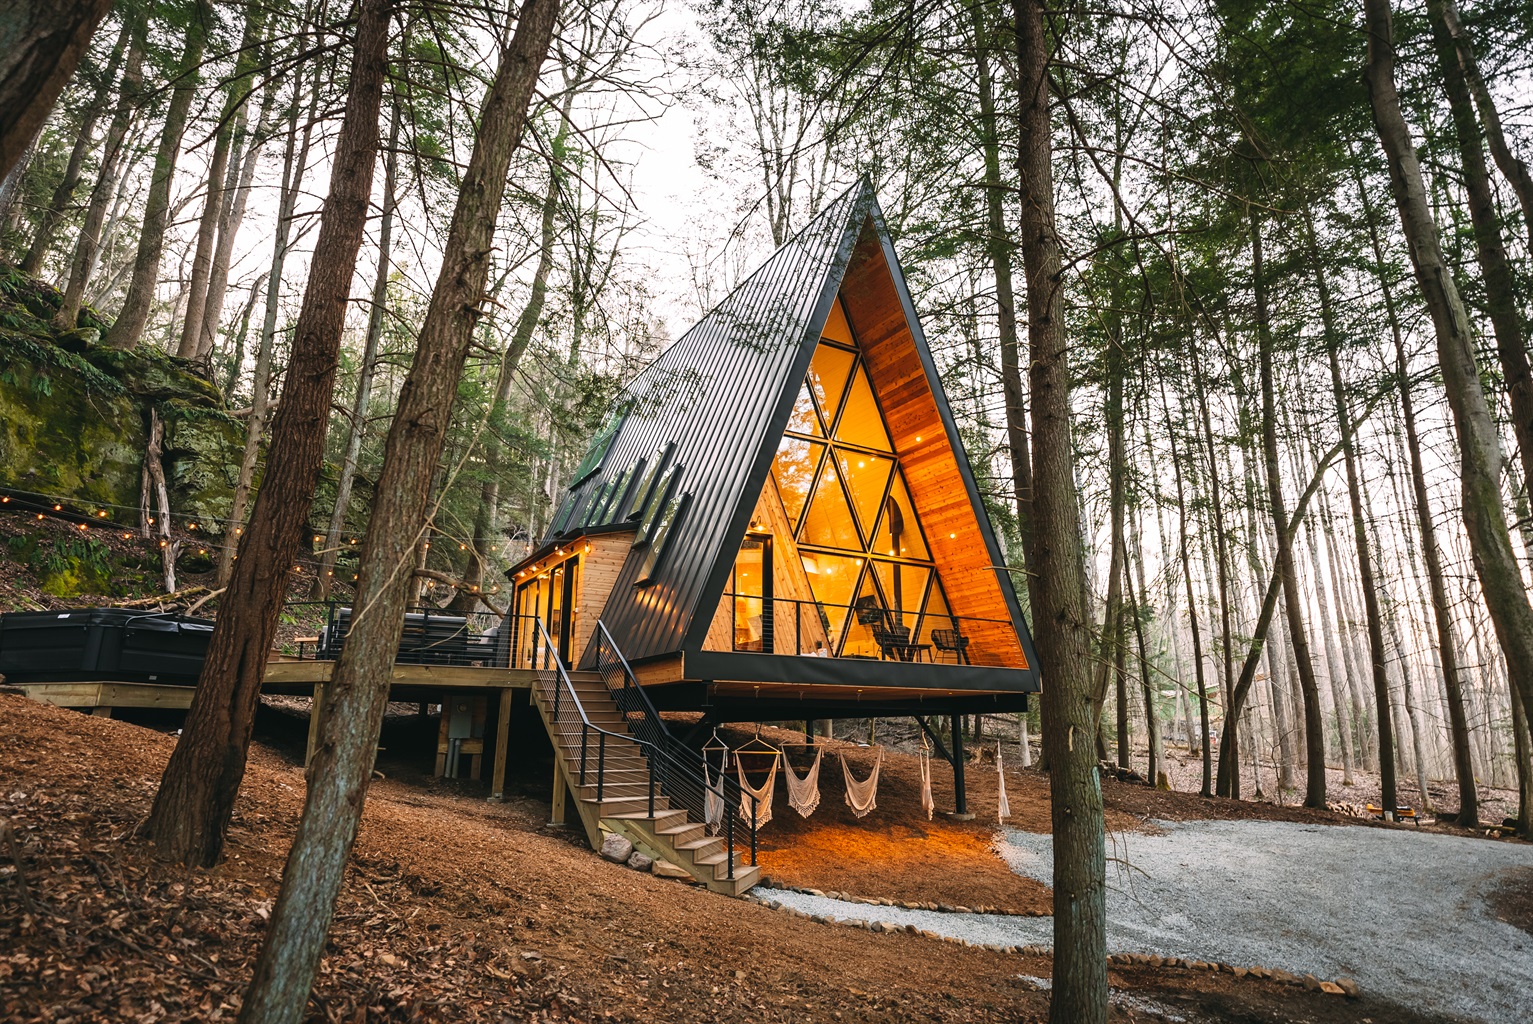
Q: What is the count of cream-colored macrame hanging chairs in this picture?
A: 6